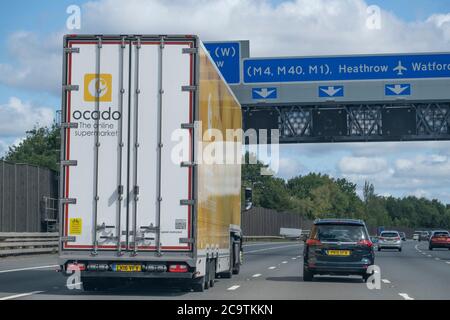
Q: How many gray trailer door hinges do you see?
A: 12